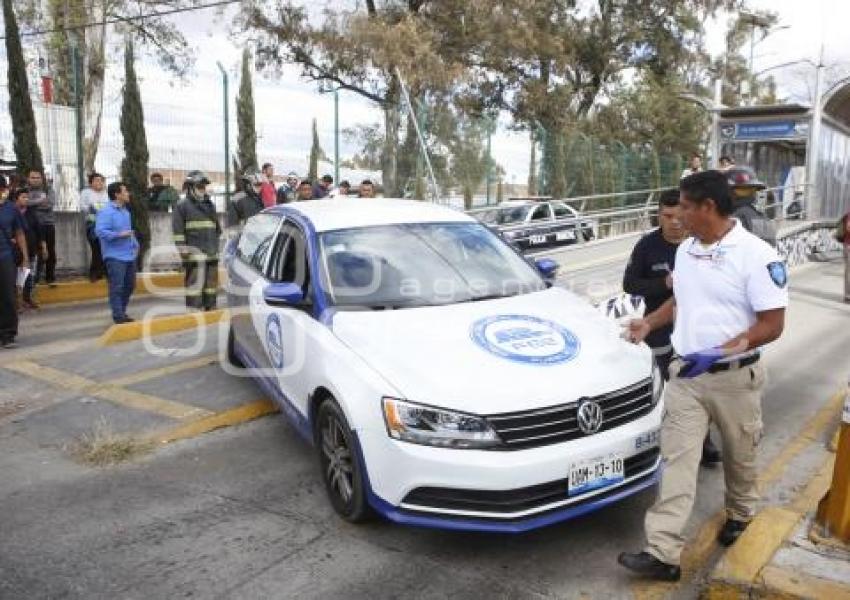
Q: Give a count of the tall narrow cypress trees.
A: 4